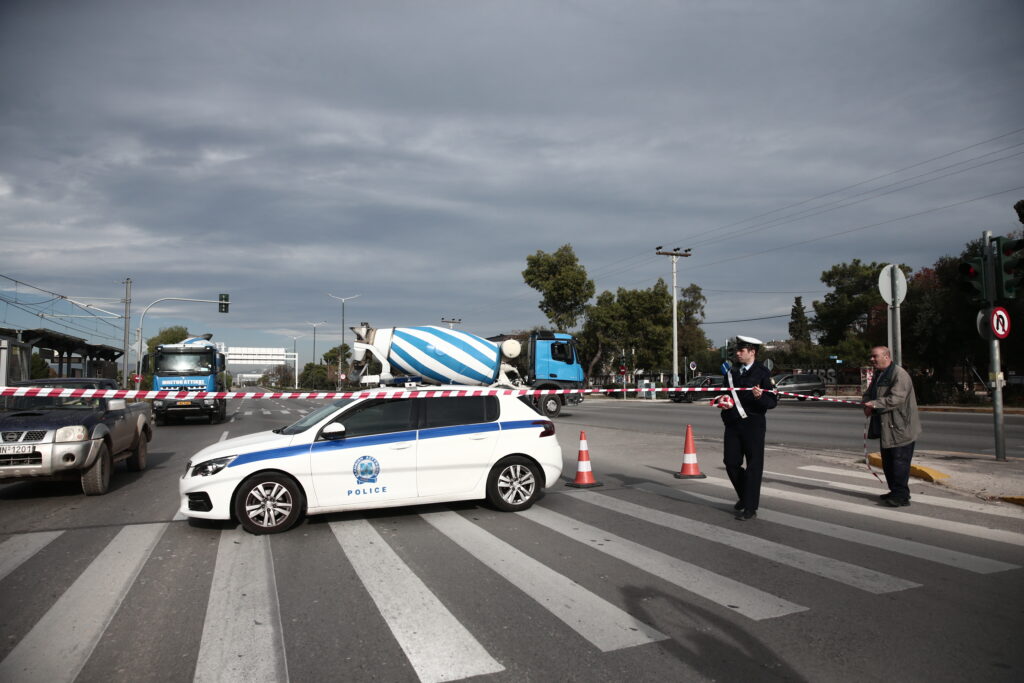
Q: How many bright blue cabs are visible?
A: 2